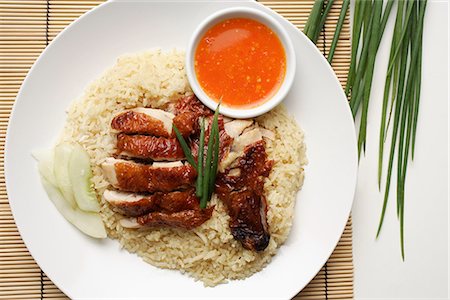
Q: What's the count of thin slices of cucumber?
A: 4